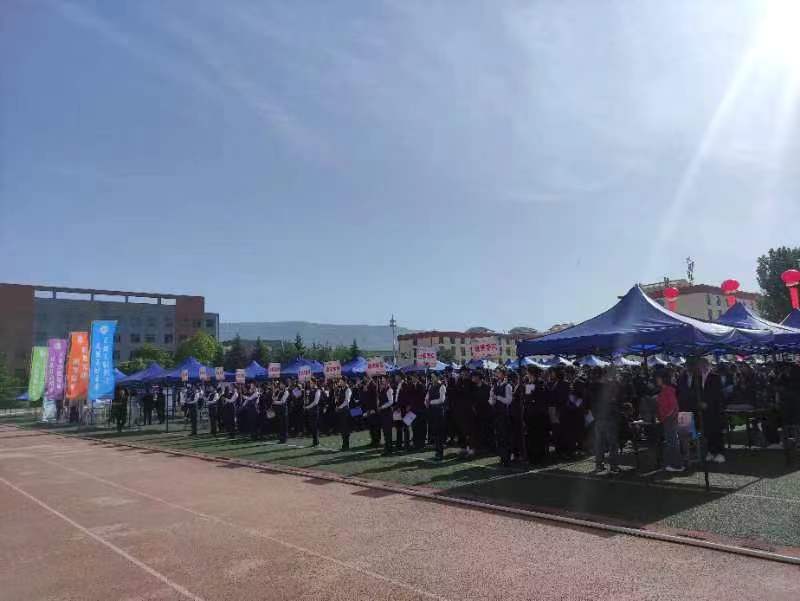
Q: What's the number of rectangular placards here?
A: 10